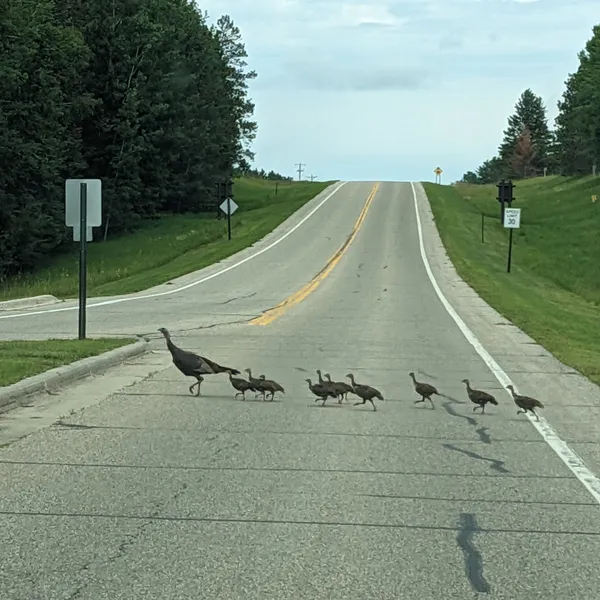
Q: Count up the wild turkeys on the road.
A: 11